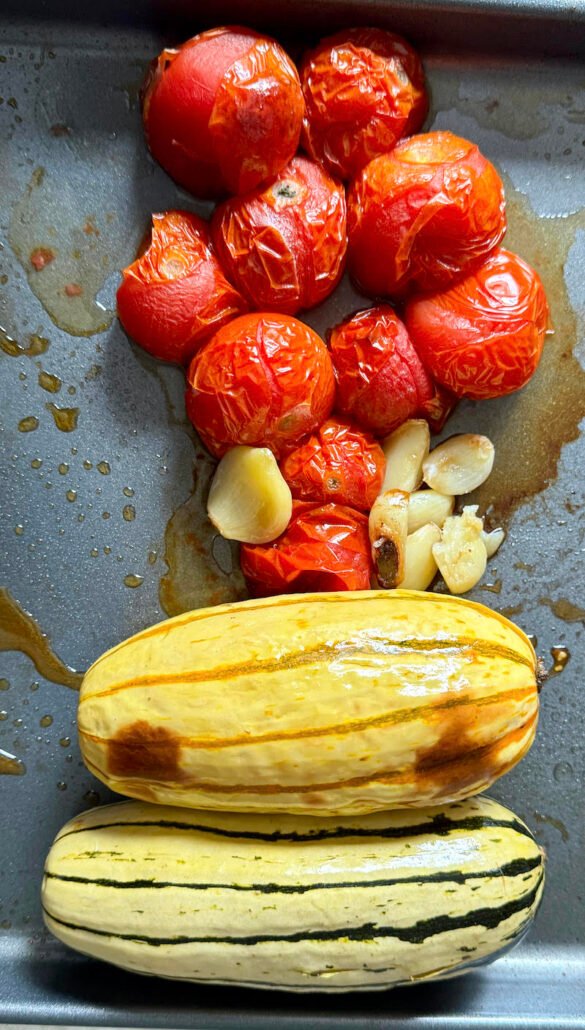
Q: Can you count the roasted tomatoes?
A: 10